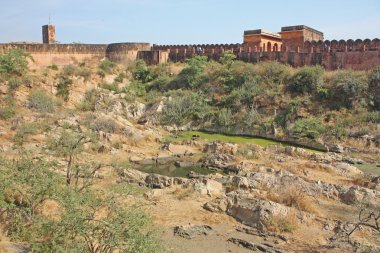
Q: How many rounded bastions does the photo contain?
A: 1